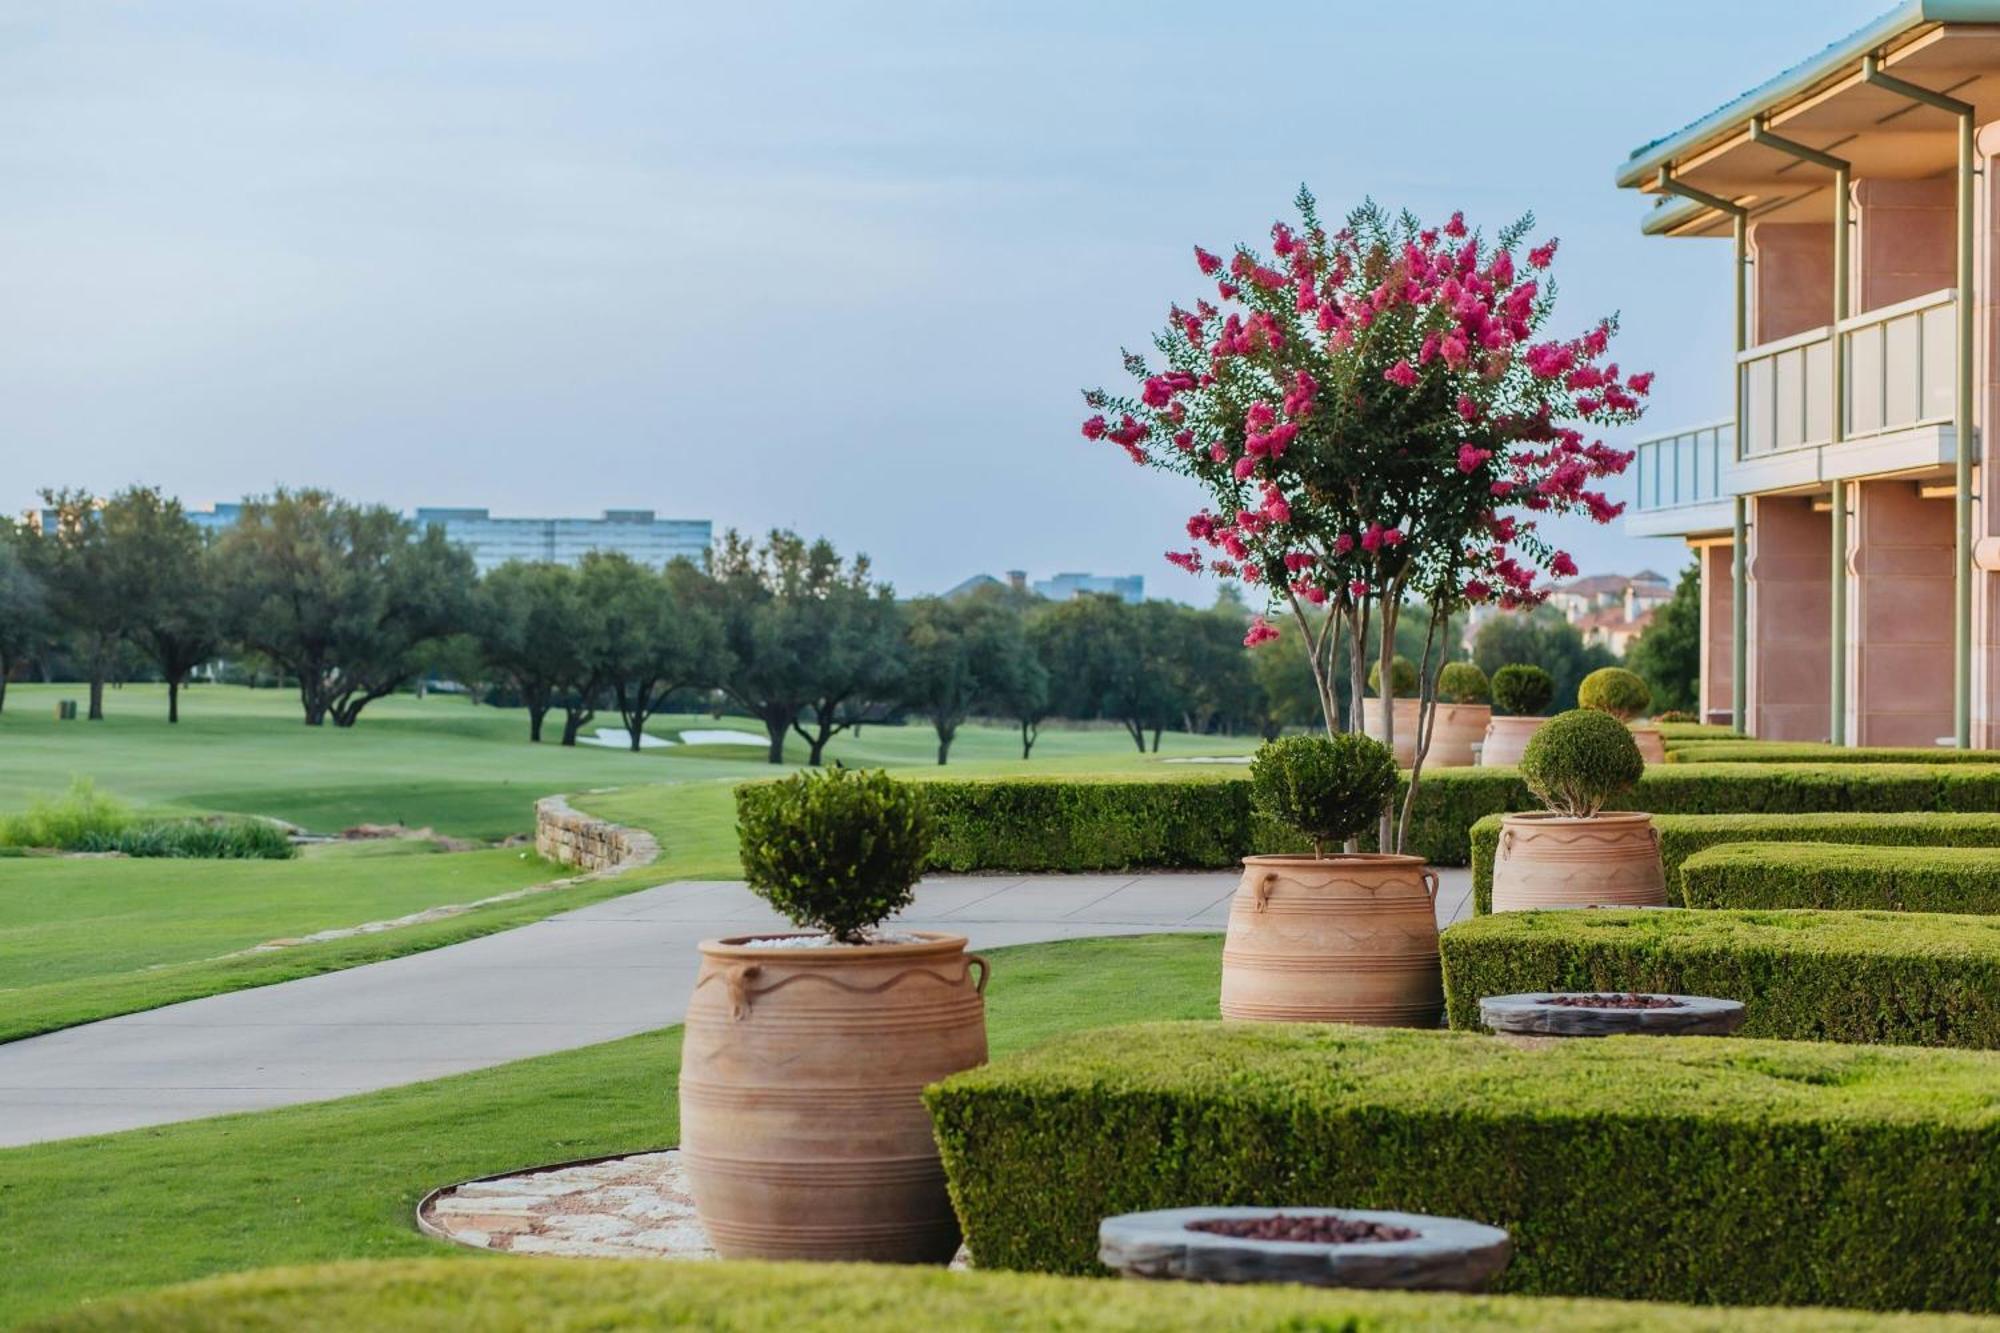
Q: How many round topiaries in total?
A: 7